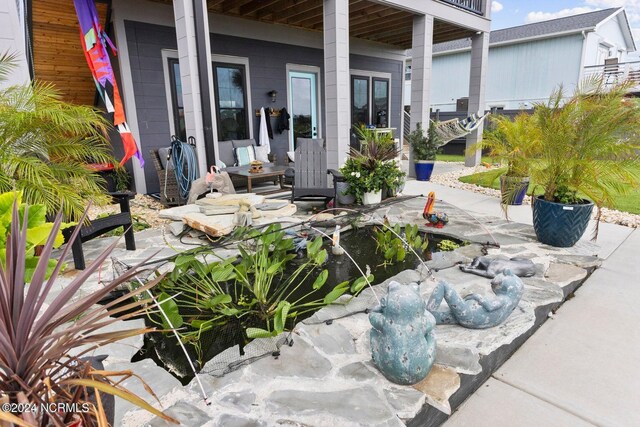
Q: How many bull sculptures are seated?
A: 0